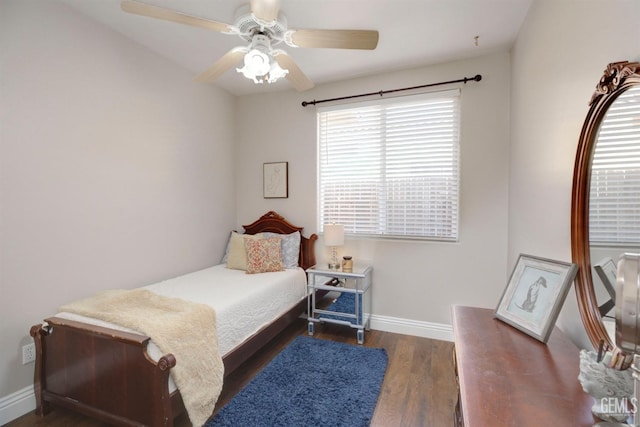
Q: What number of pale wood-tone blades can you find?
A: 5